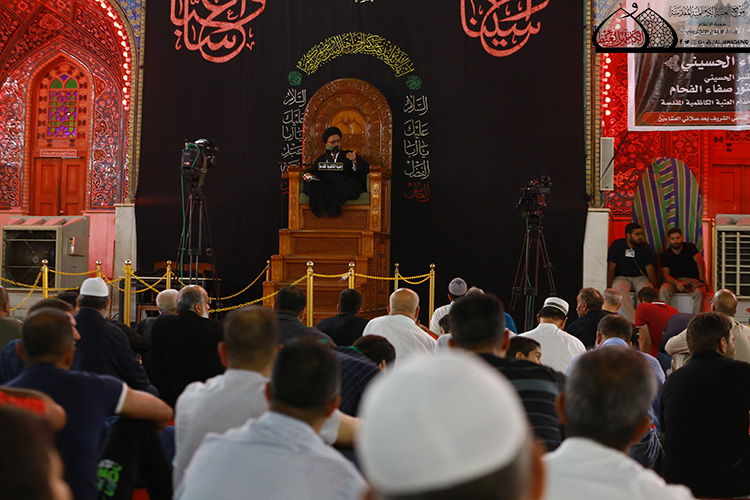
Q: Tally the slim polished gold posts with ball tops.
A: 9